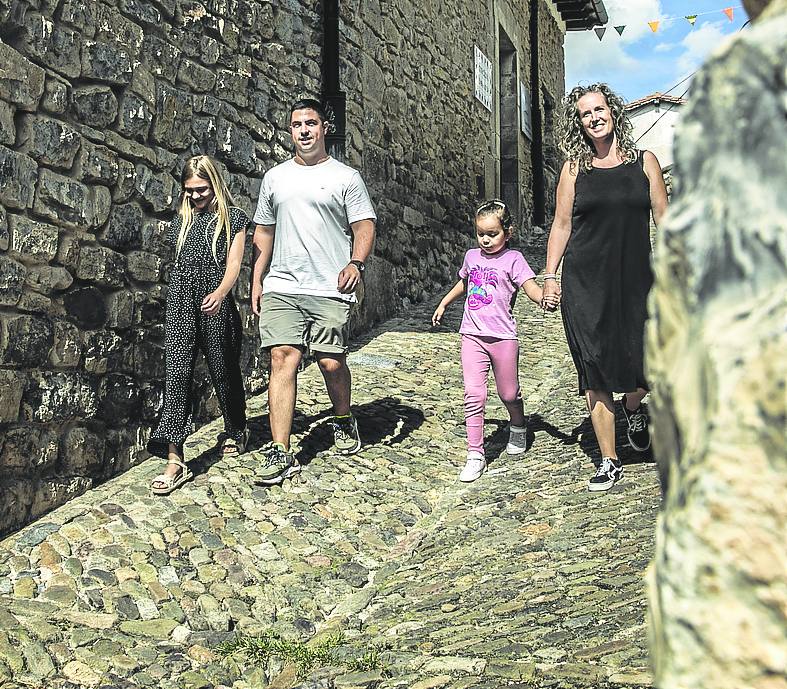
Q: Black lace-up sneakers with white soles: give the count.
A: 2